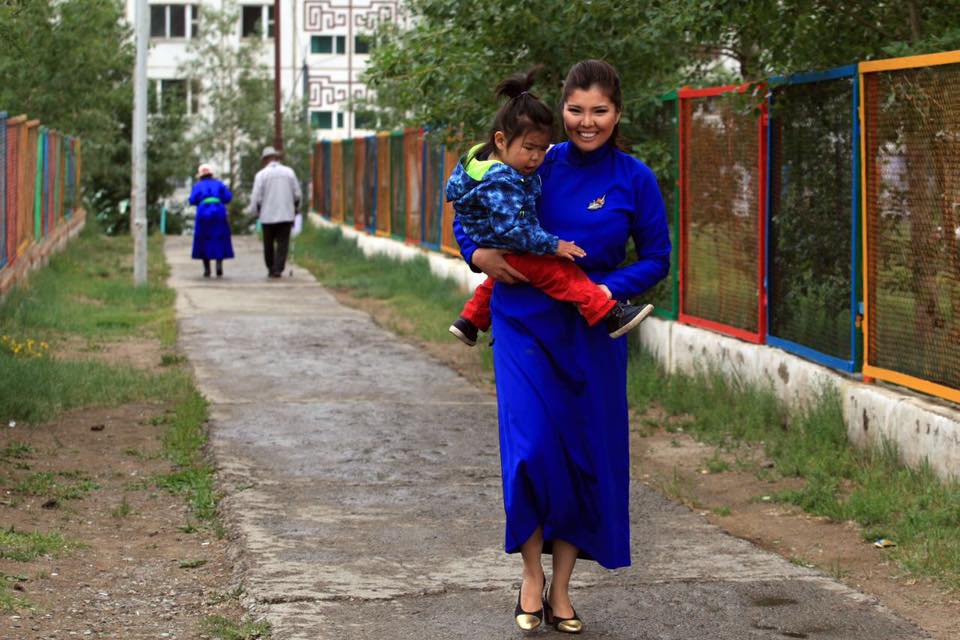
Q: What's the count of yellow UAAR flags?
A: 0